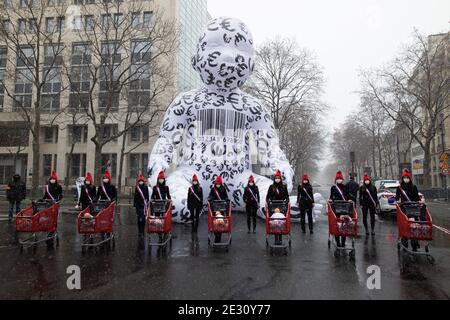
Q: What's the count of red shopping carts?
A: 7